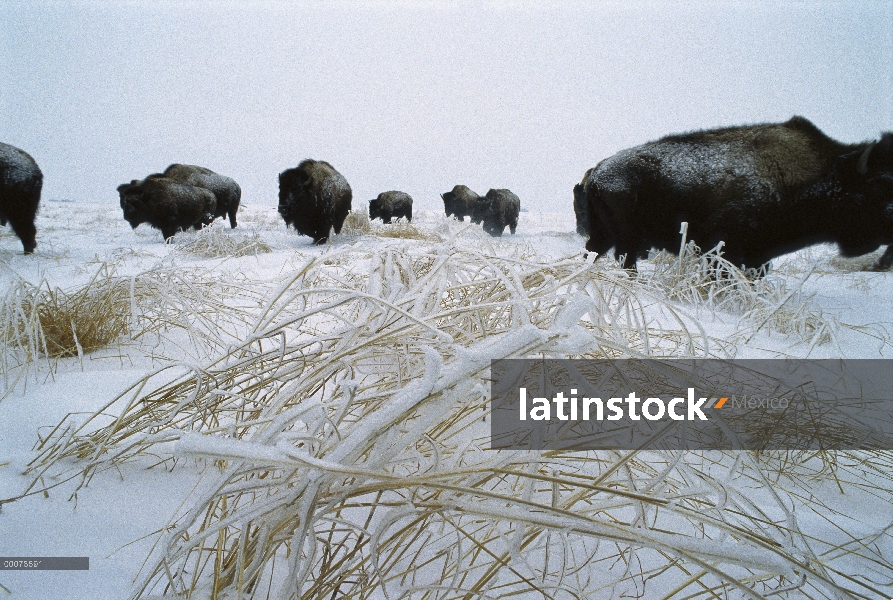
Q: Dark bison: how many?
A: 9